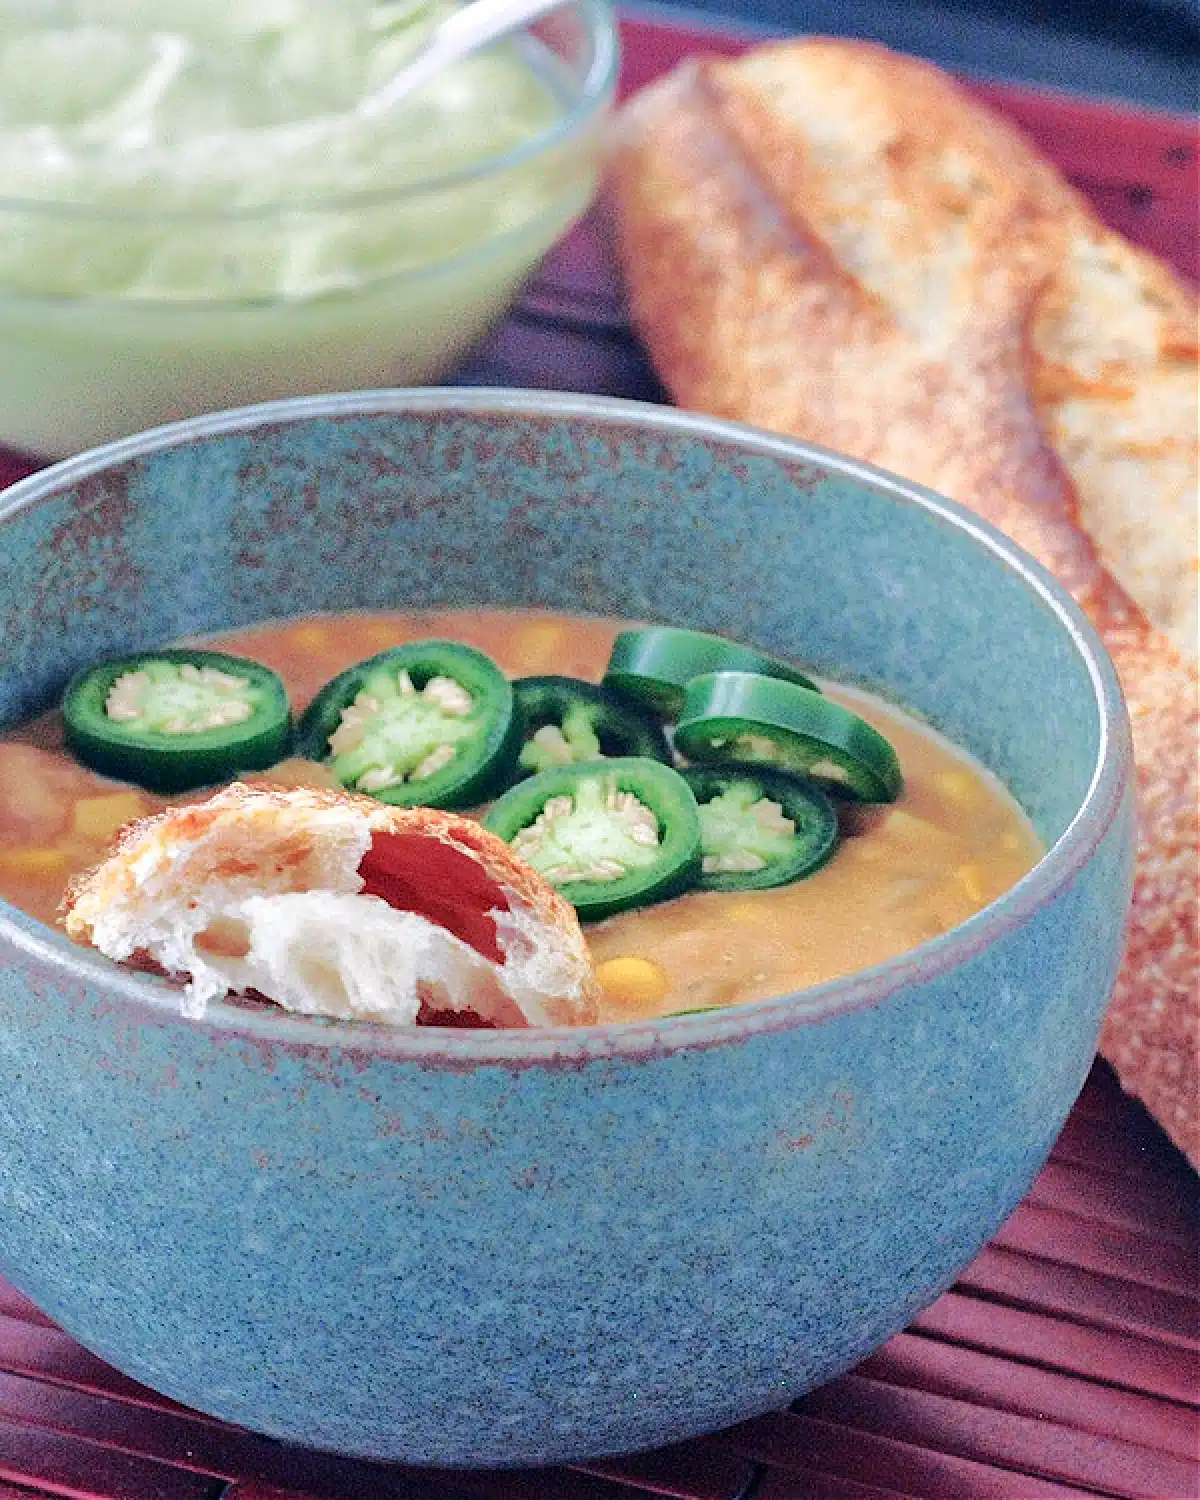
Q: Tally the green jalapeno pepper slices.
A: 7